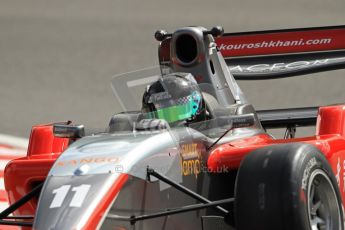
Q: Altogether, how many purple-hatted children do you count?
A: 0